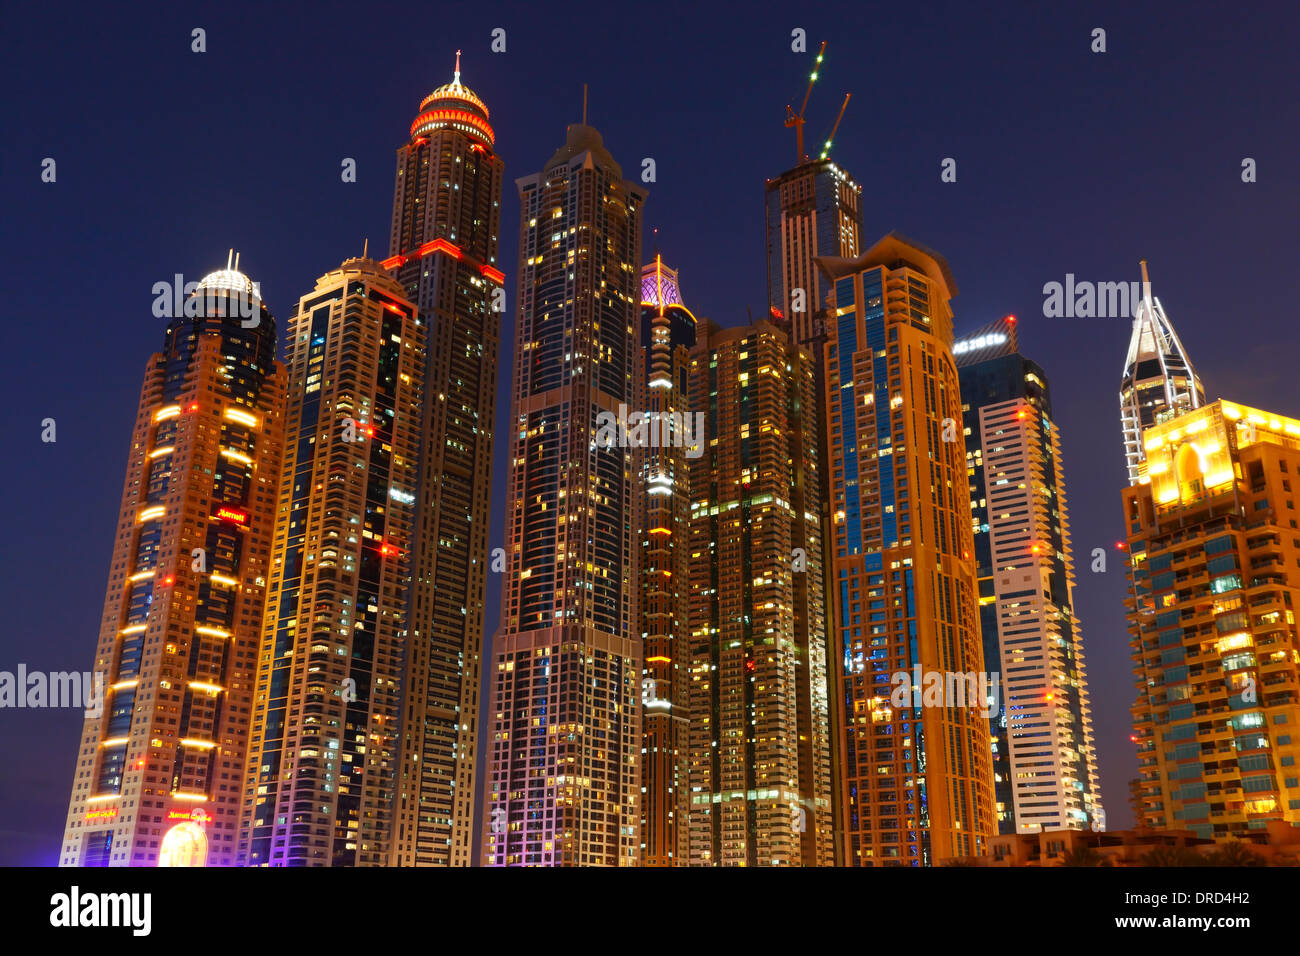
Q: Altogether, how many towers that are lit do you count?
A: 11